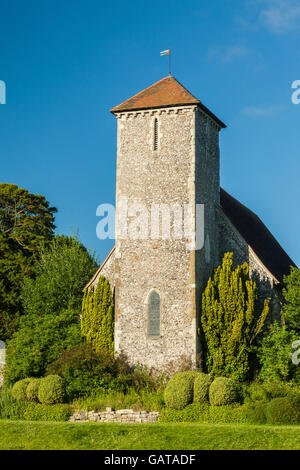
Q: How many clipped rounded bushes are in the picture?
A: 6